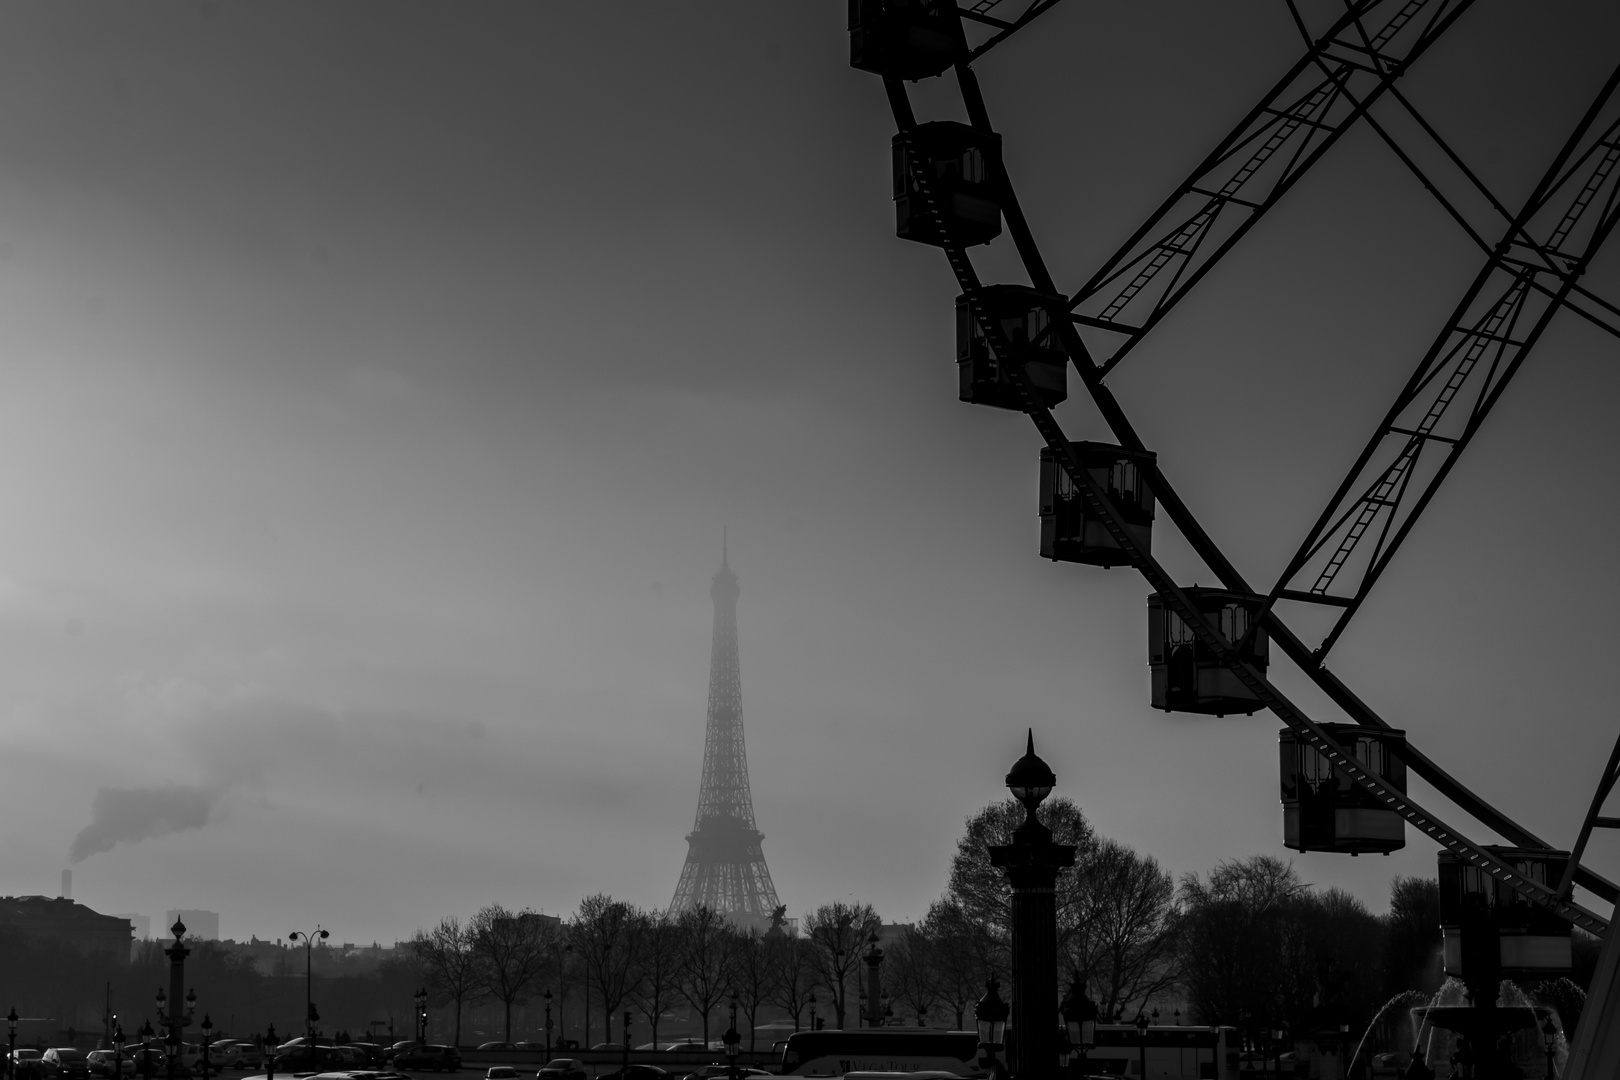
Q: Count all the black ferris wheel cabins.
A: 7